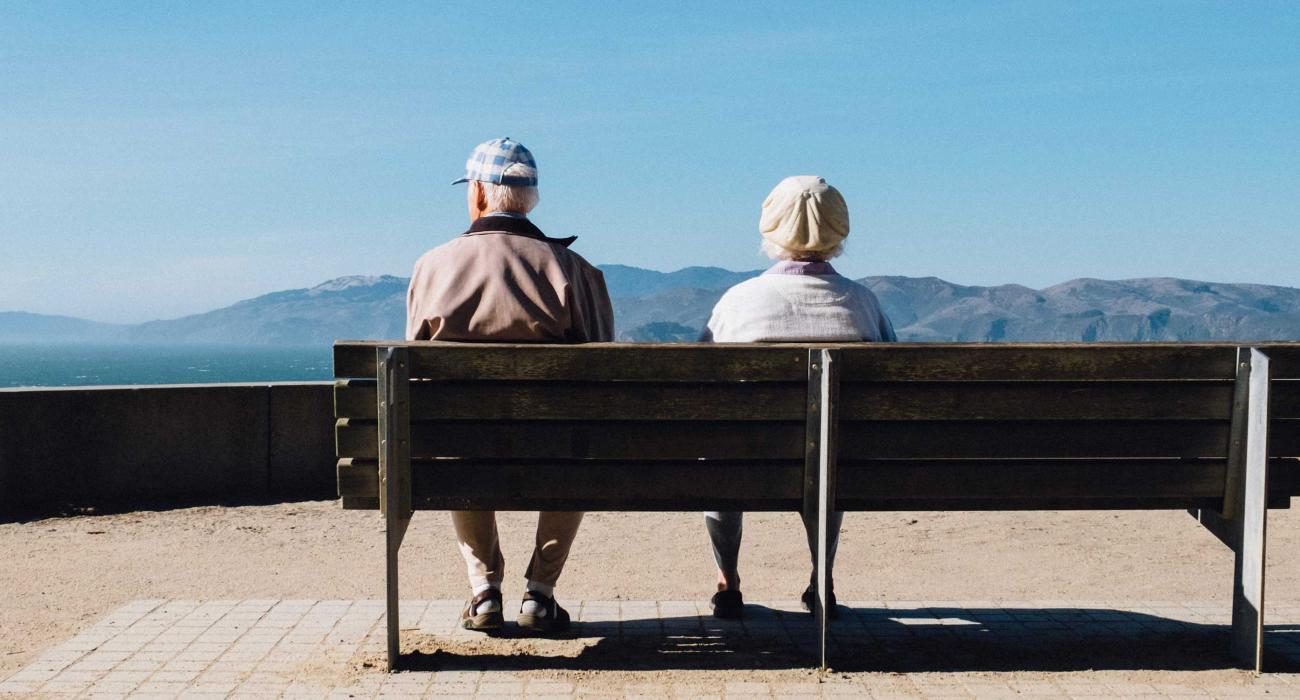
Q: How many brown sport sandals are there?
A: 2